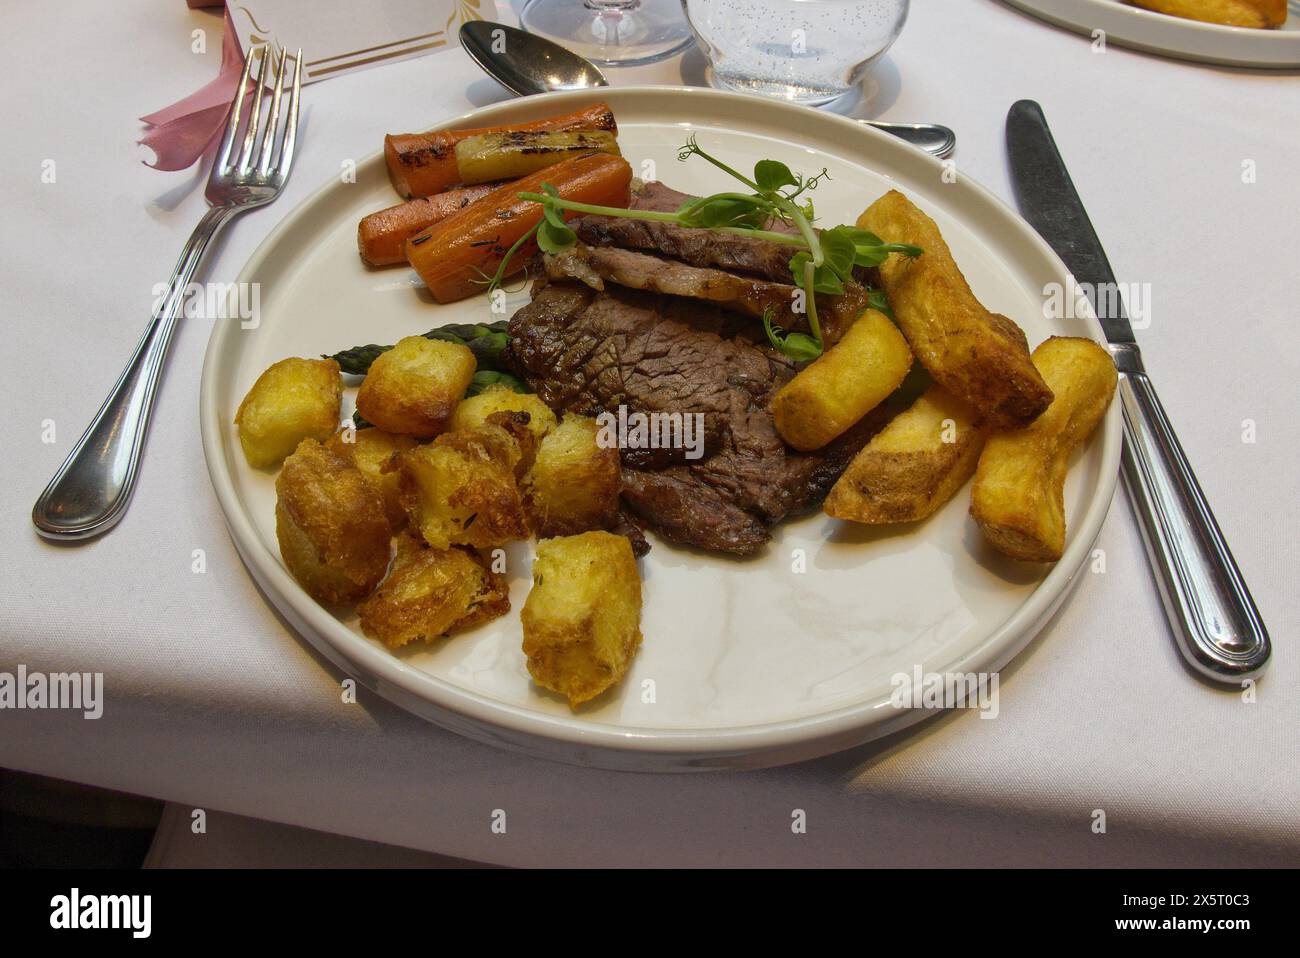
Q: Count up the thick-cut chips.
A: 4